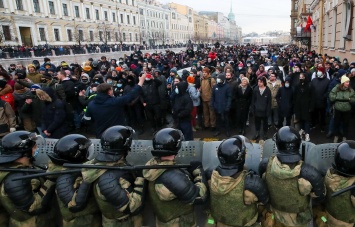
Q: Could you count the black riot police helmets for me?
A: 7